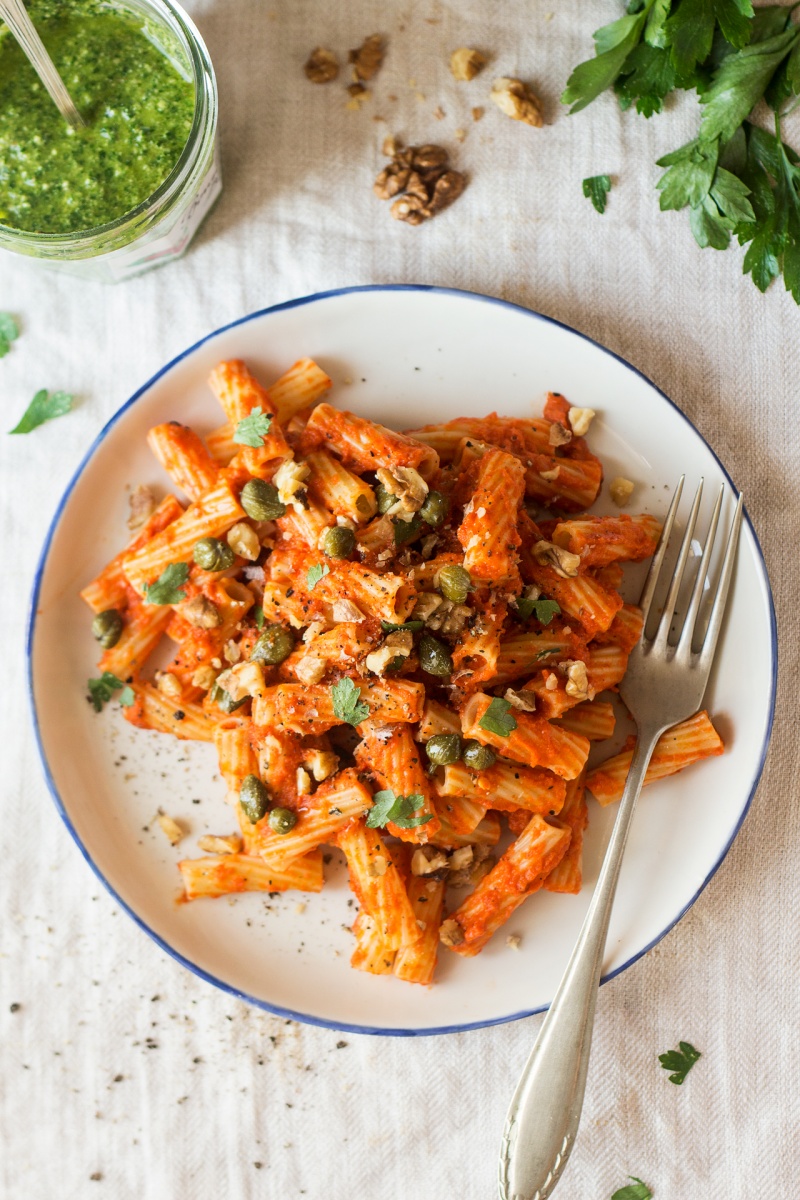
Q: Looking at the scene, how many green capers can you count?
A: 14